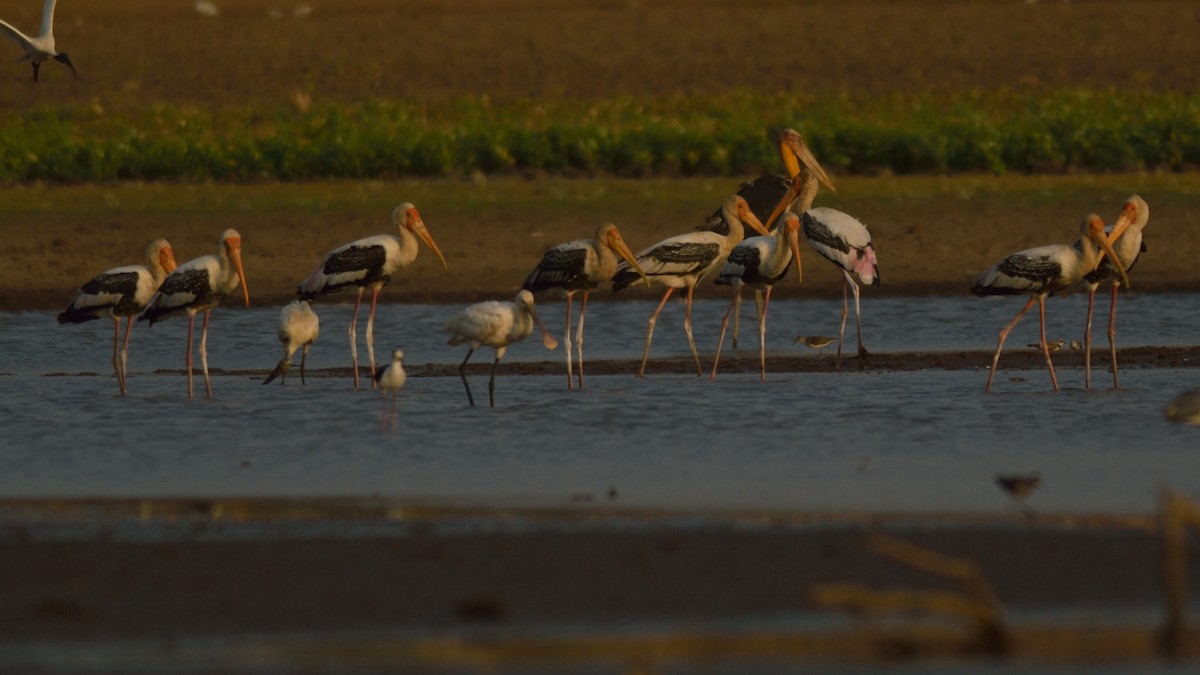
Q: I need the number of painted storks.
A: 9